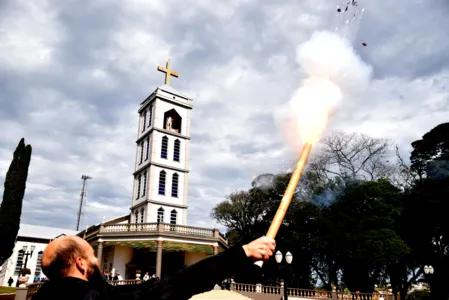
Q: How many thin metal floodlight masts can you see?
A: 1